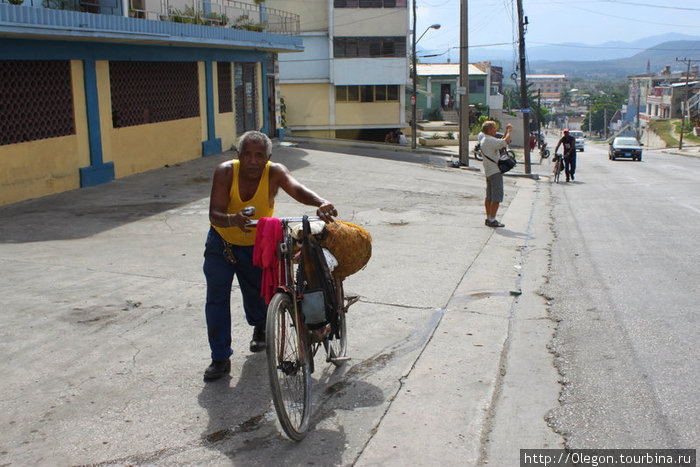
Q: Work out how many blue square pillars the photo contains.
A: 3